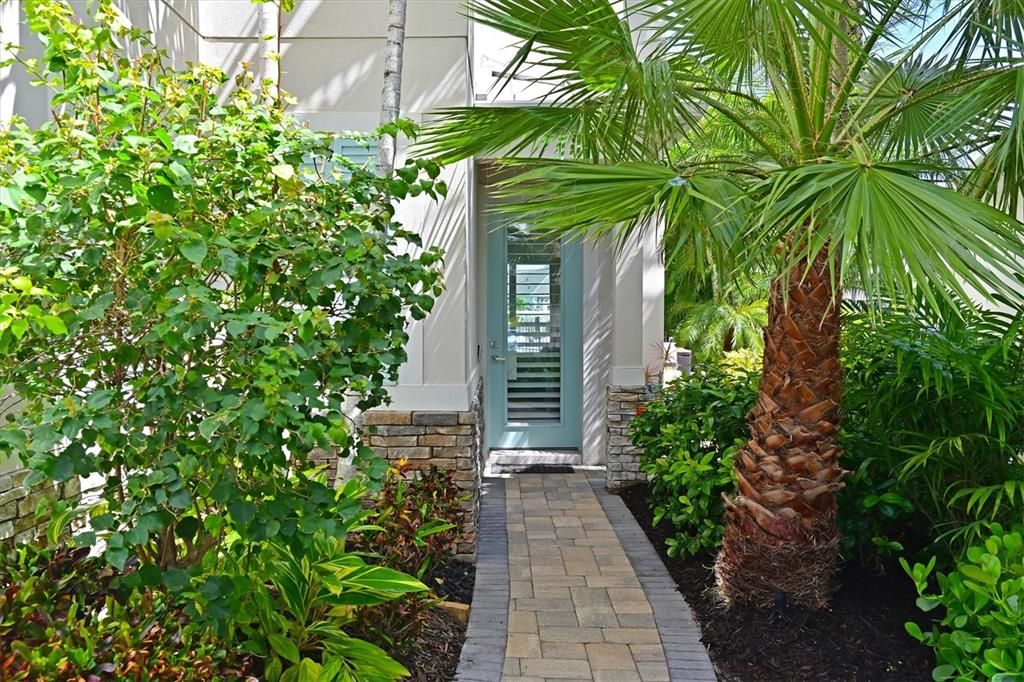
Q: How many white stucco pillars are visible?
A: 2